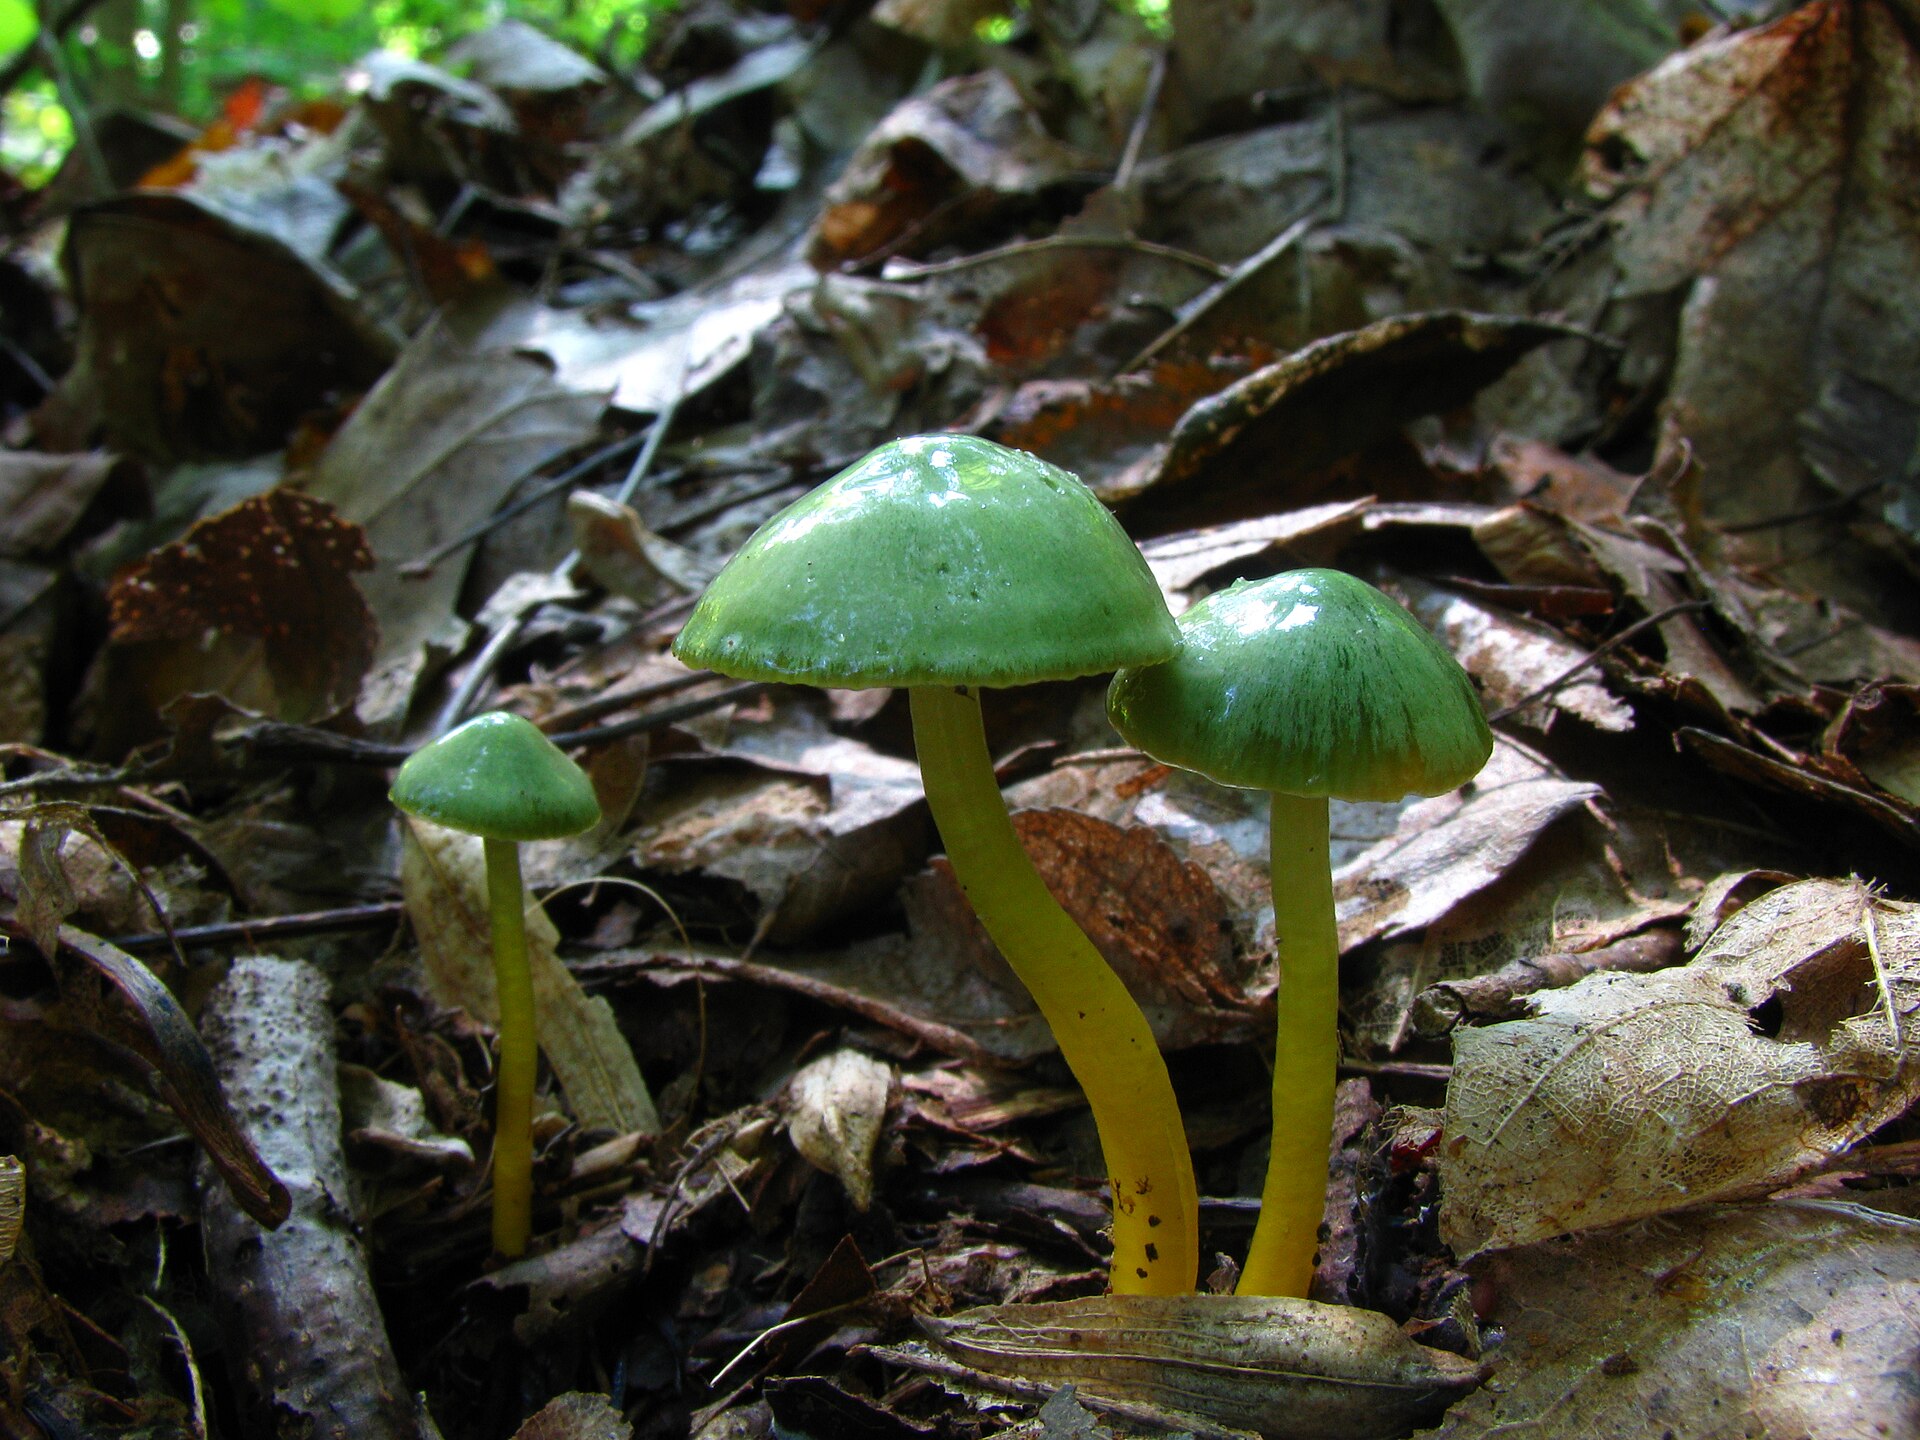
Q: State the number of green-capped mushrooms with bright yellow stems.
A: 3